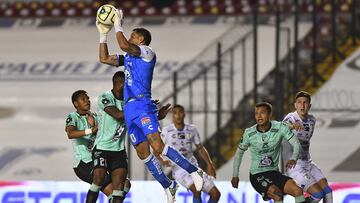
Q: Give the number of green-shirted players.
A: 3